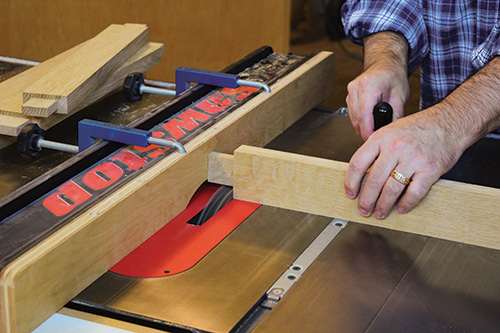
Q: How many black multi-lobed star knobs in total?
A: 2